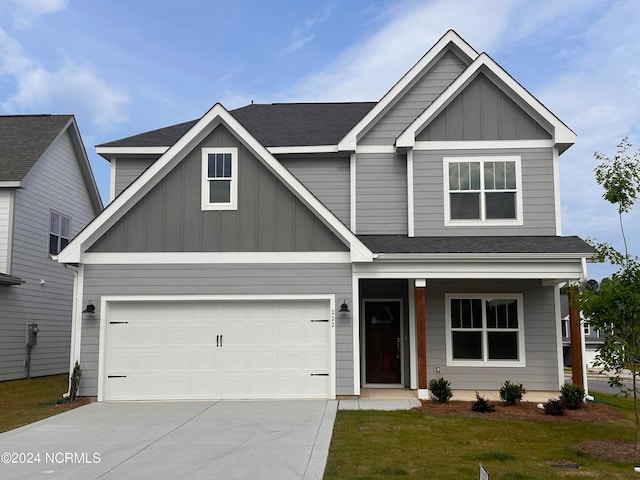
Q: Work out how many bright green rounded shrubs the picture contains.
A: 3